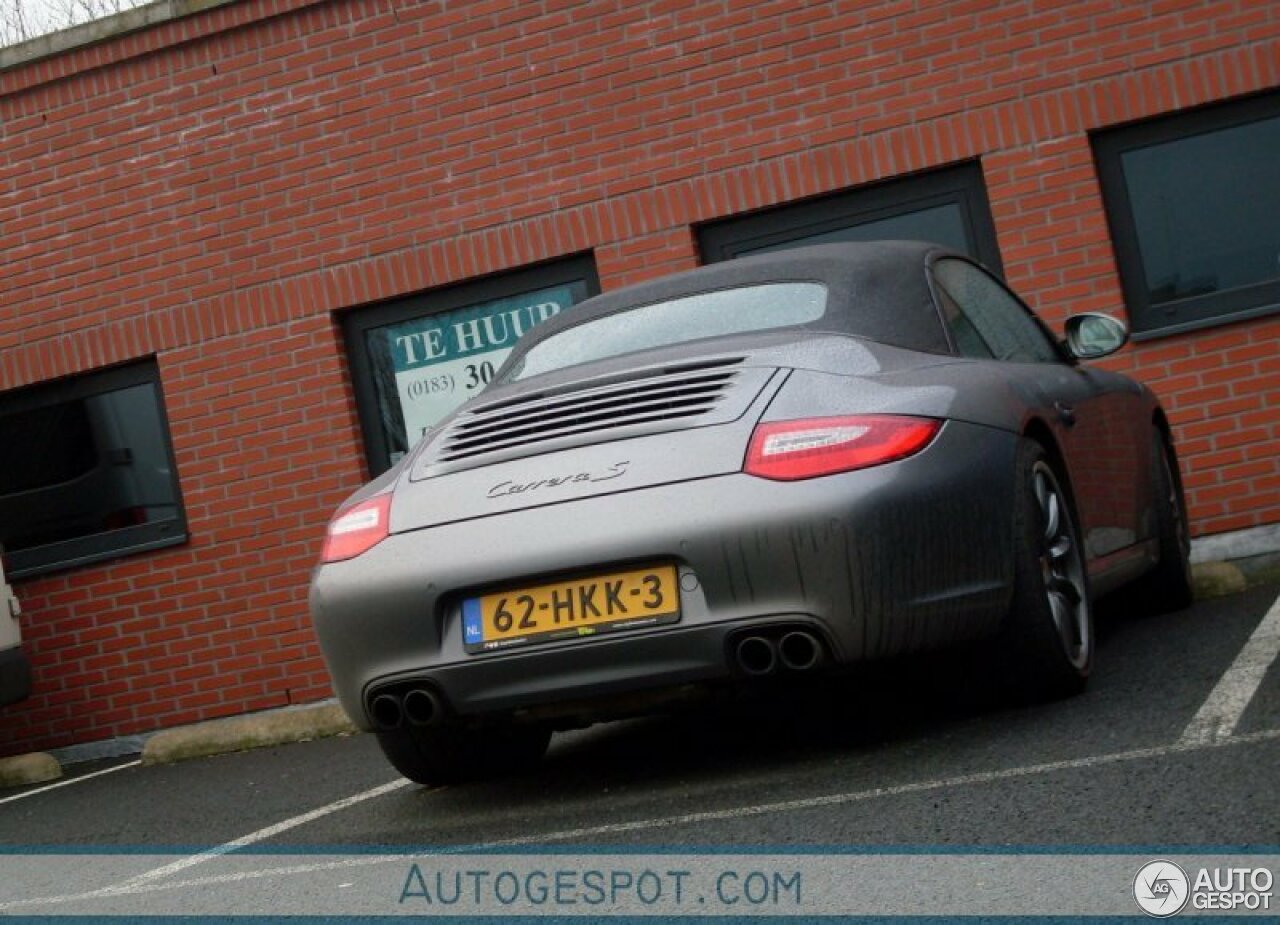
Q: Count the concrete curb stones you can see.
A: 3